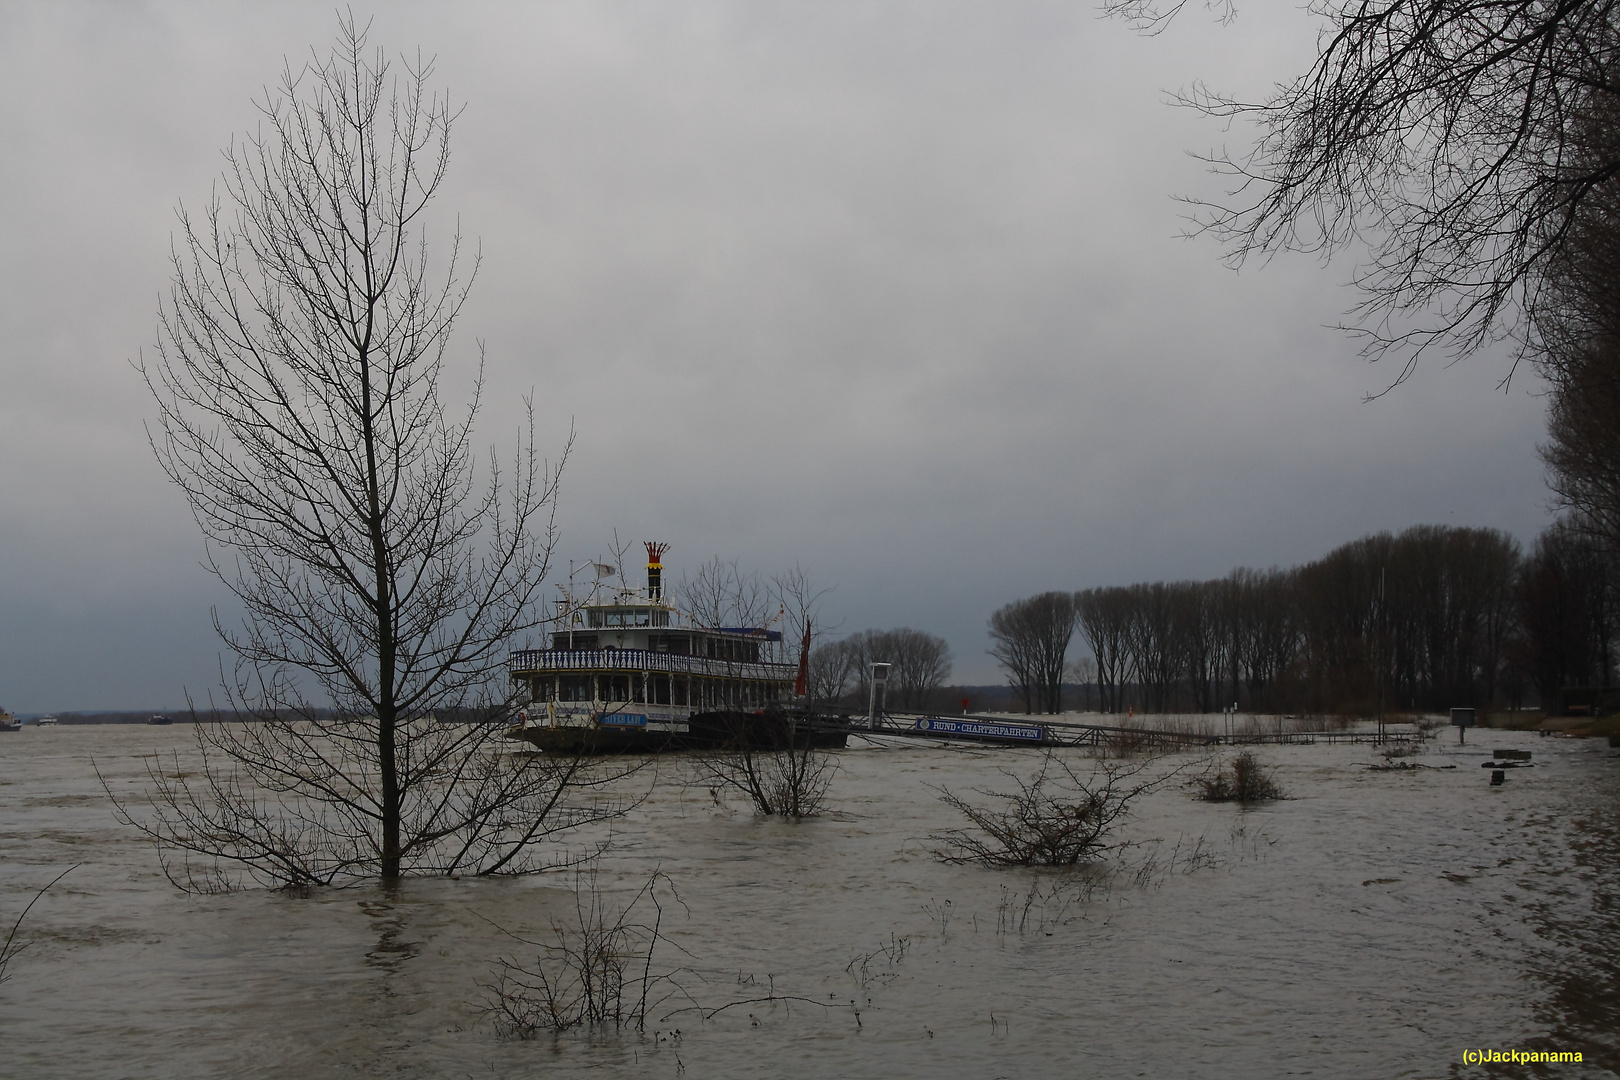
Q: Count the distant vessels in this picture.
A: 3